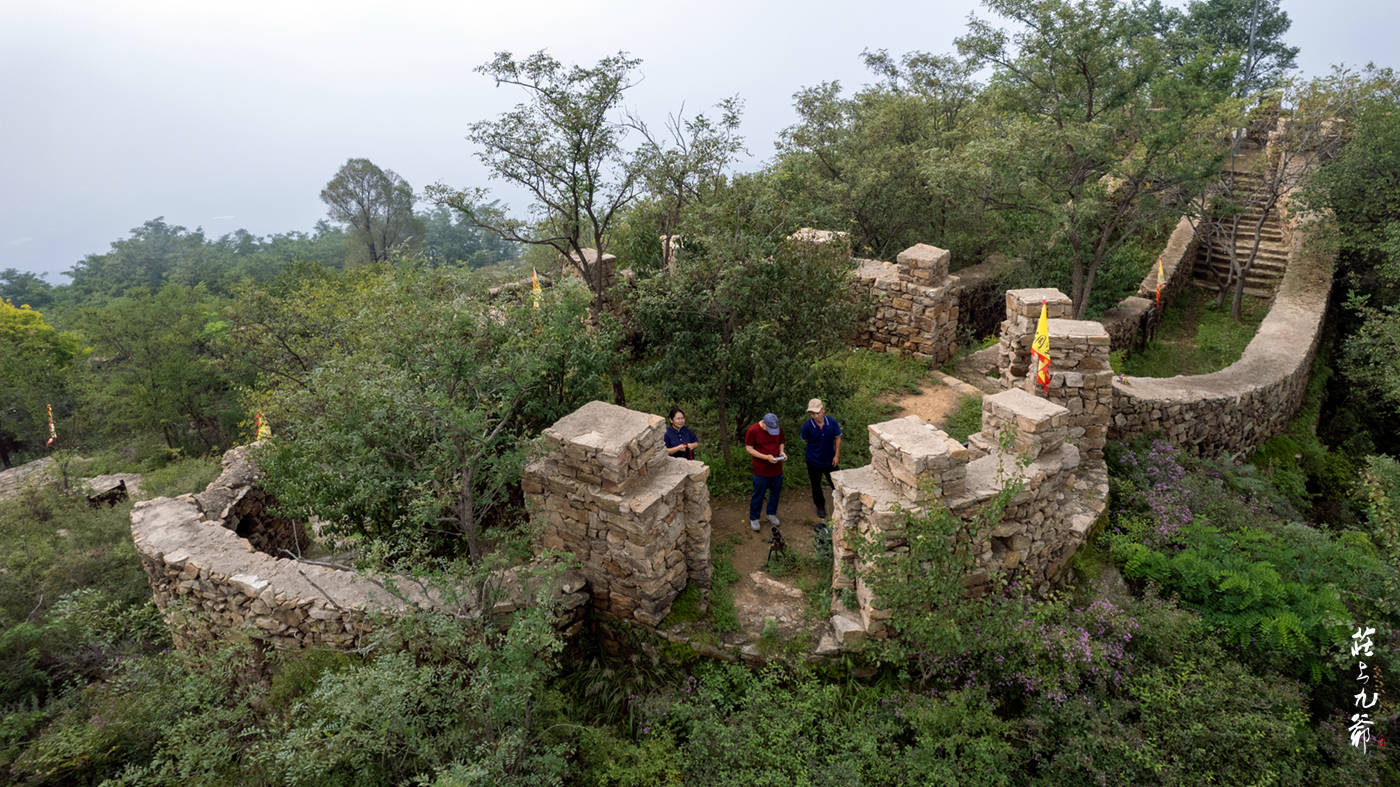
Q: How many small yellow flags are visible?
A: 5